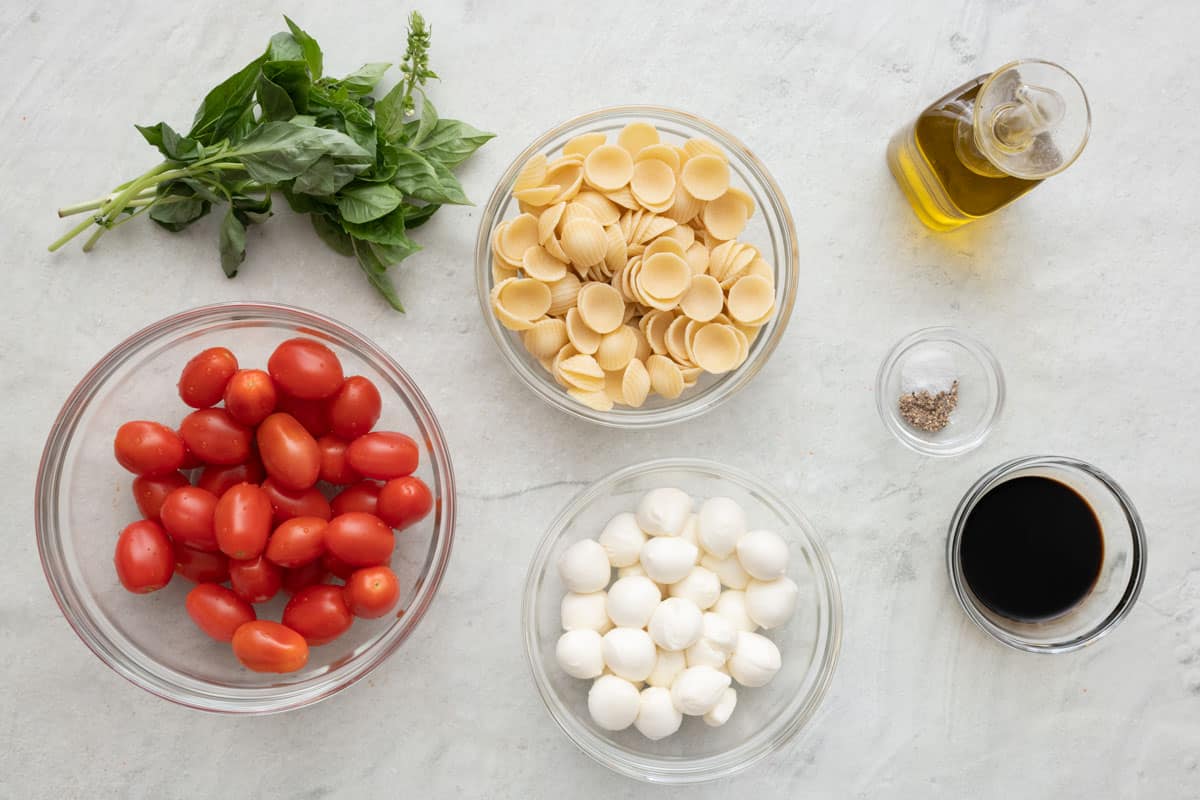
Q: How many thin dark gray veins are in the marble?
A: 1